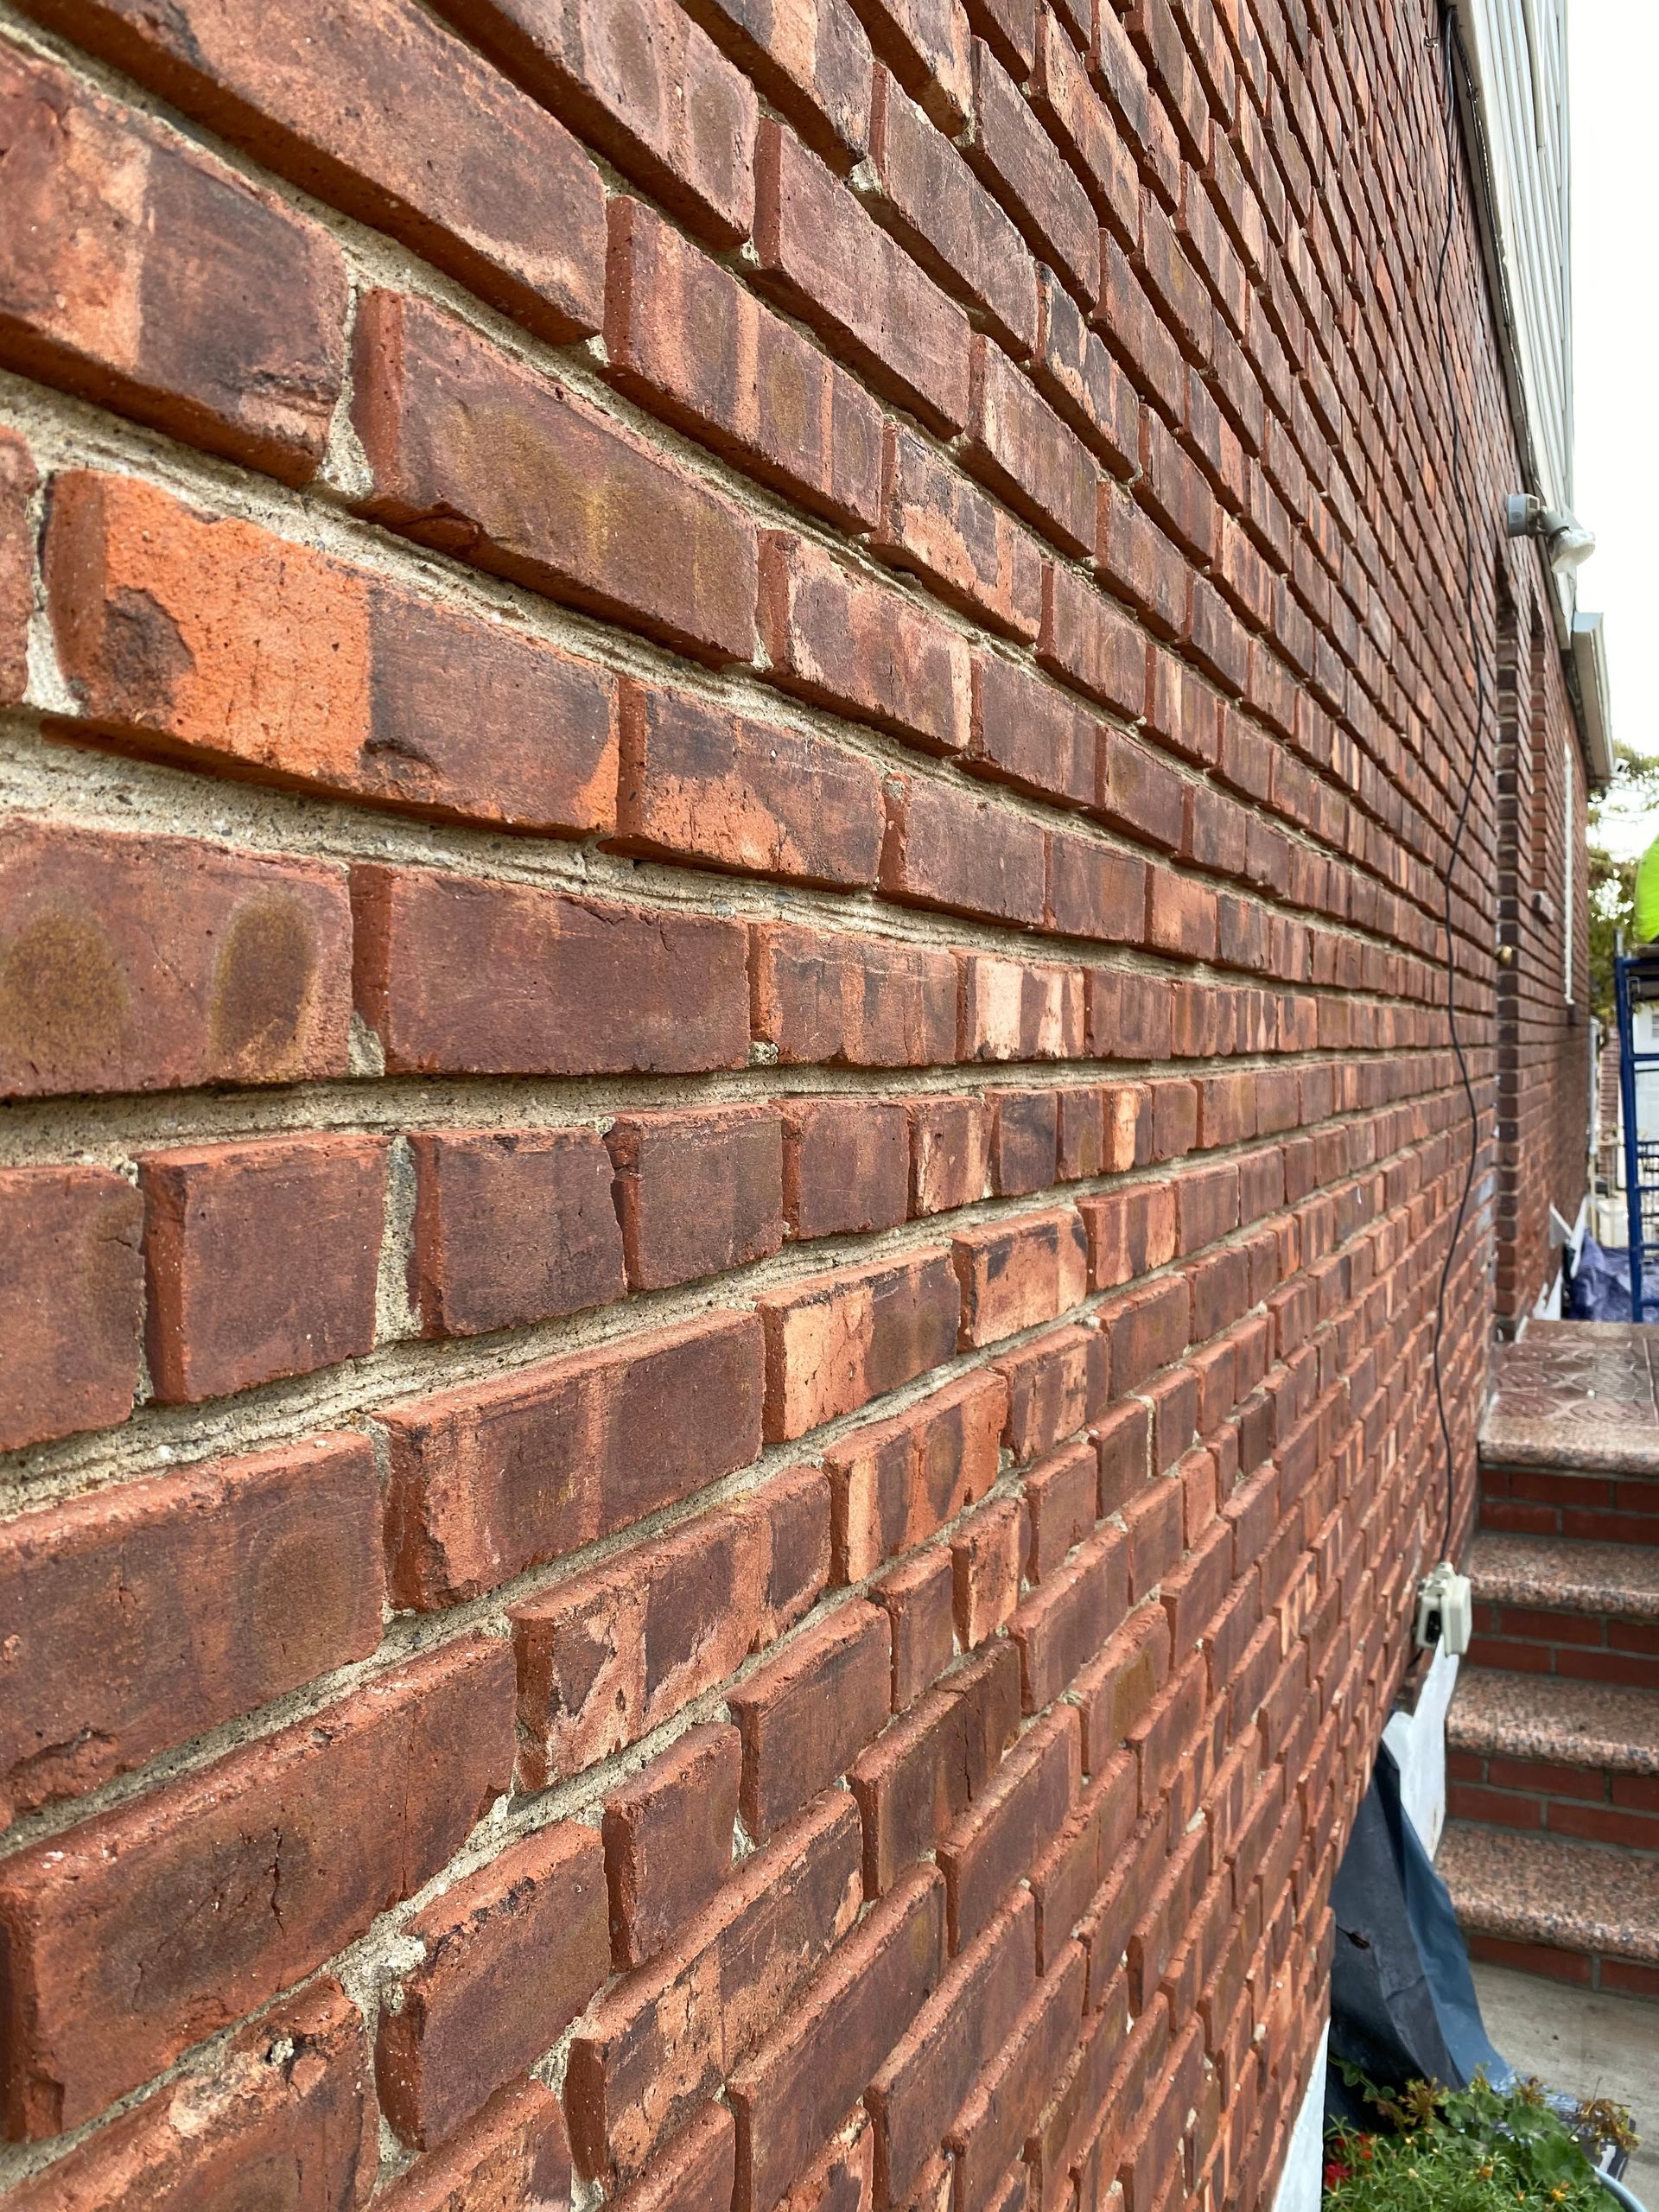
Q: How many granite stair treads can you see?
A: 4